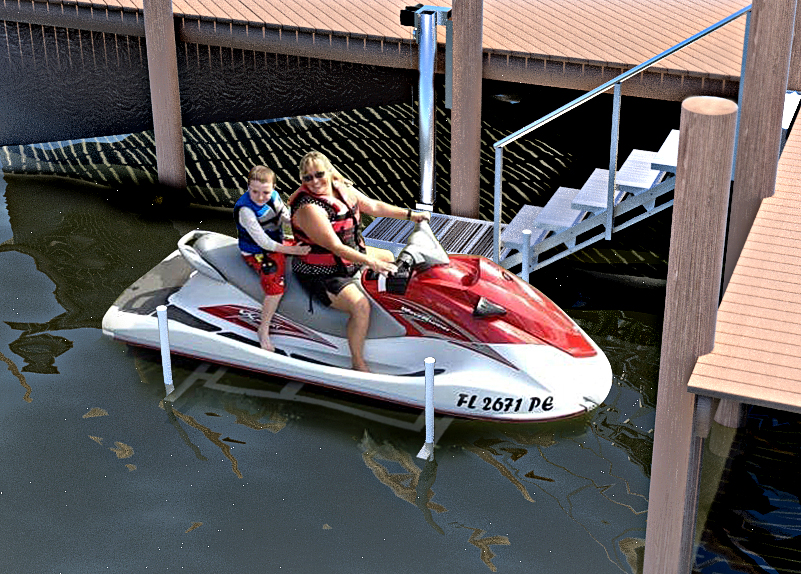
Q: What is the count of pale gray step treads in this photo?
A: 5